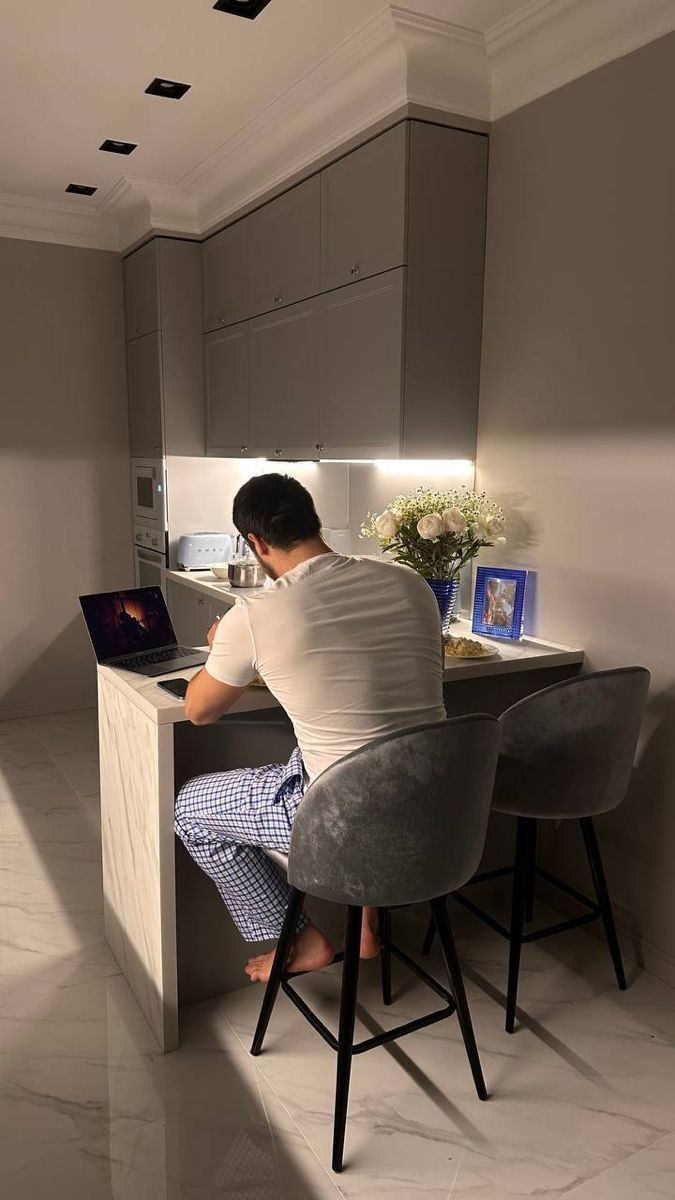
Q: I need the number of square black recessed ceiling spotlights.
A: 4